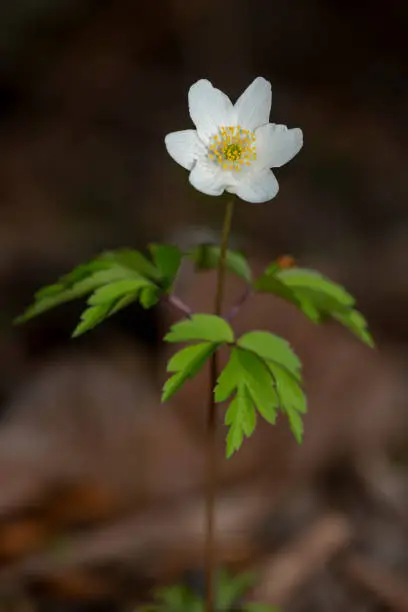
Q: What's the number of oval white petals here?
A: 6